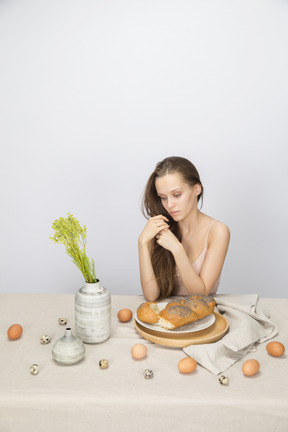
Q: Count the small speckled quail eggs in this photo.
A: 6